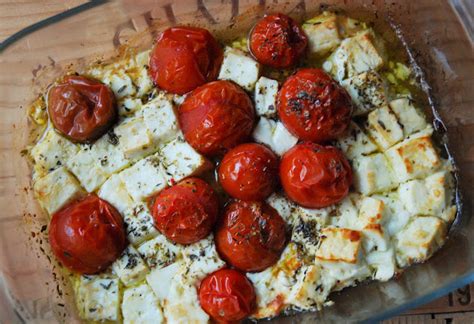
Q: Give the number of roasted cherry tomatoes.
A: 11